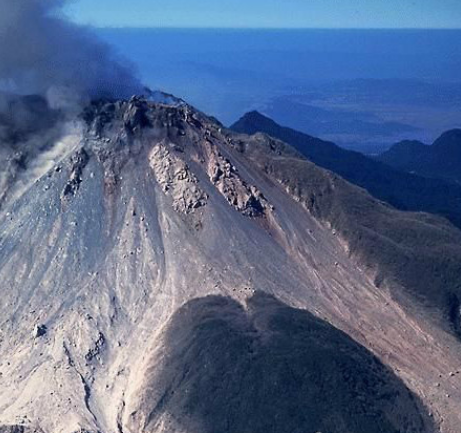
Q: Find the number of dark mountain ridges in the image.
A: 2